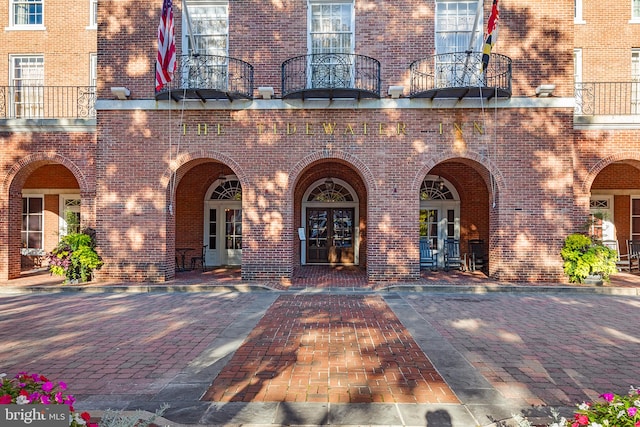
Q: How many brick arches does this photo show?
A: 5